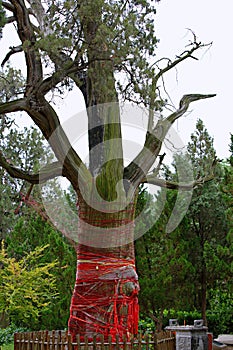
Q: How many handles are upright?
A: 2